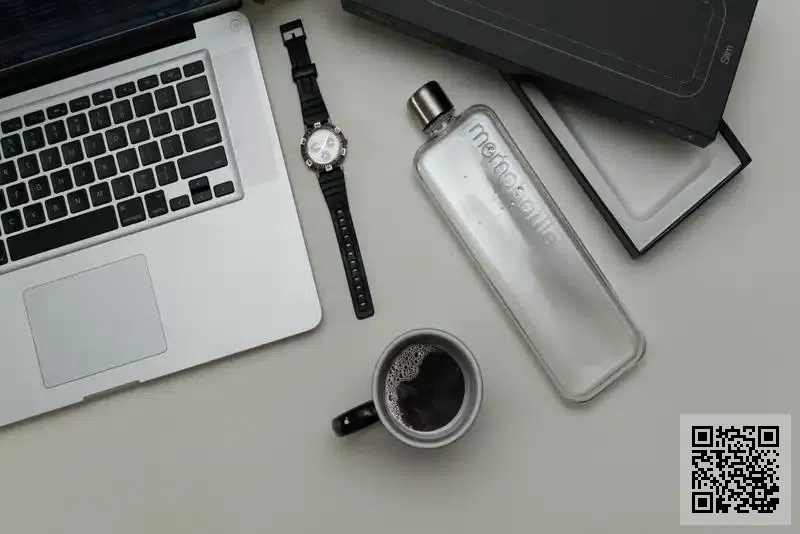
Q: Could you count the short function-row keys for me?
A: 9